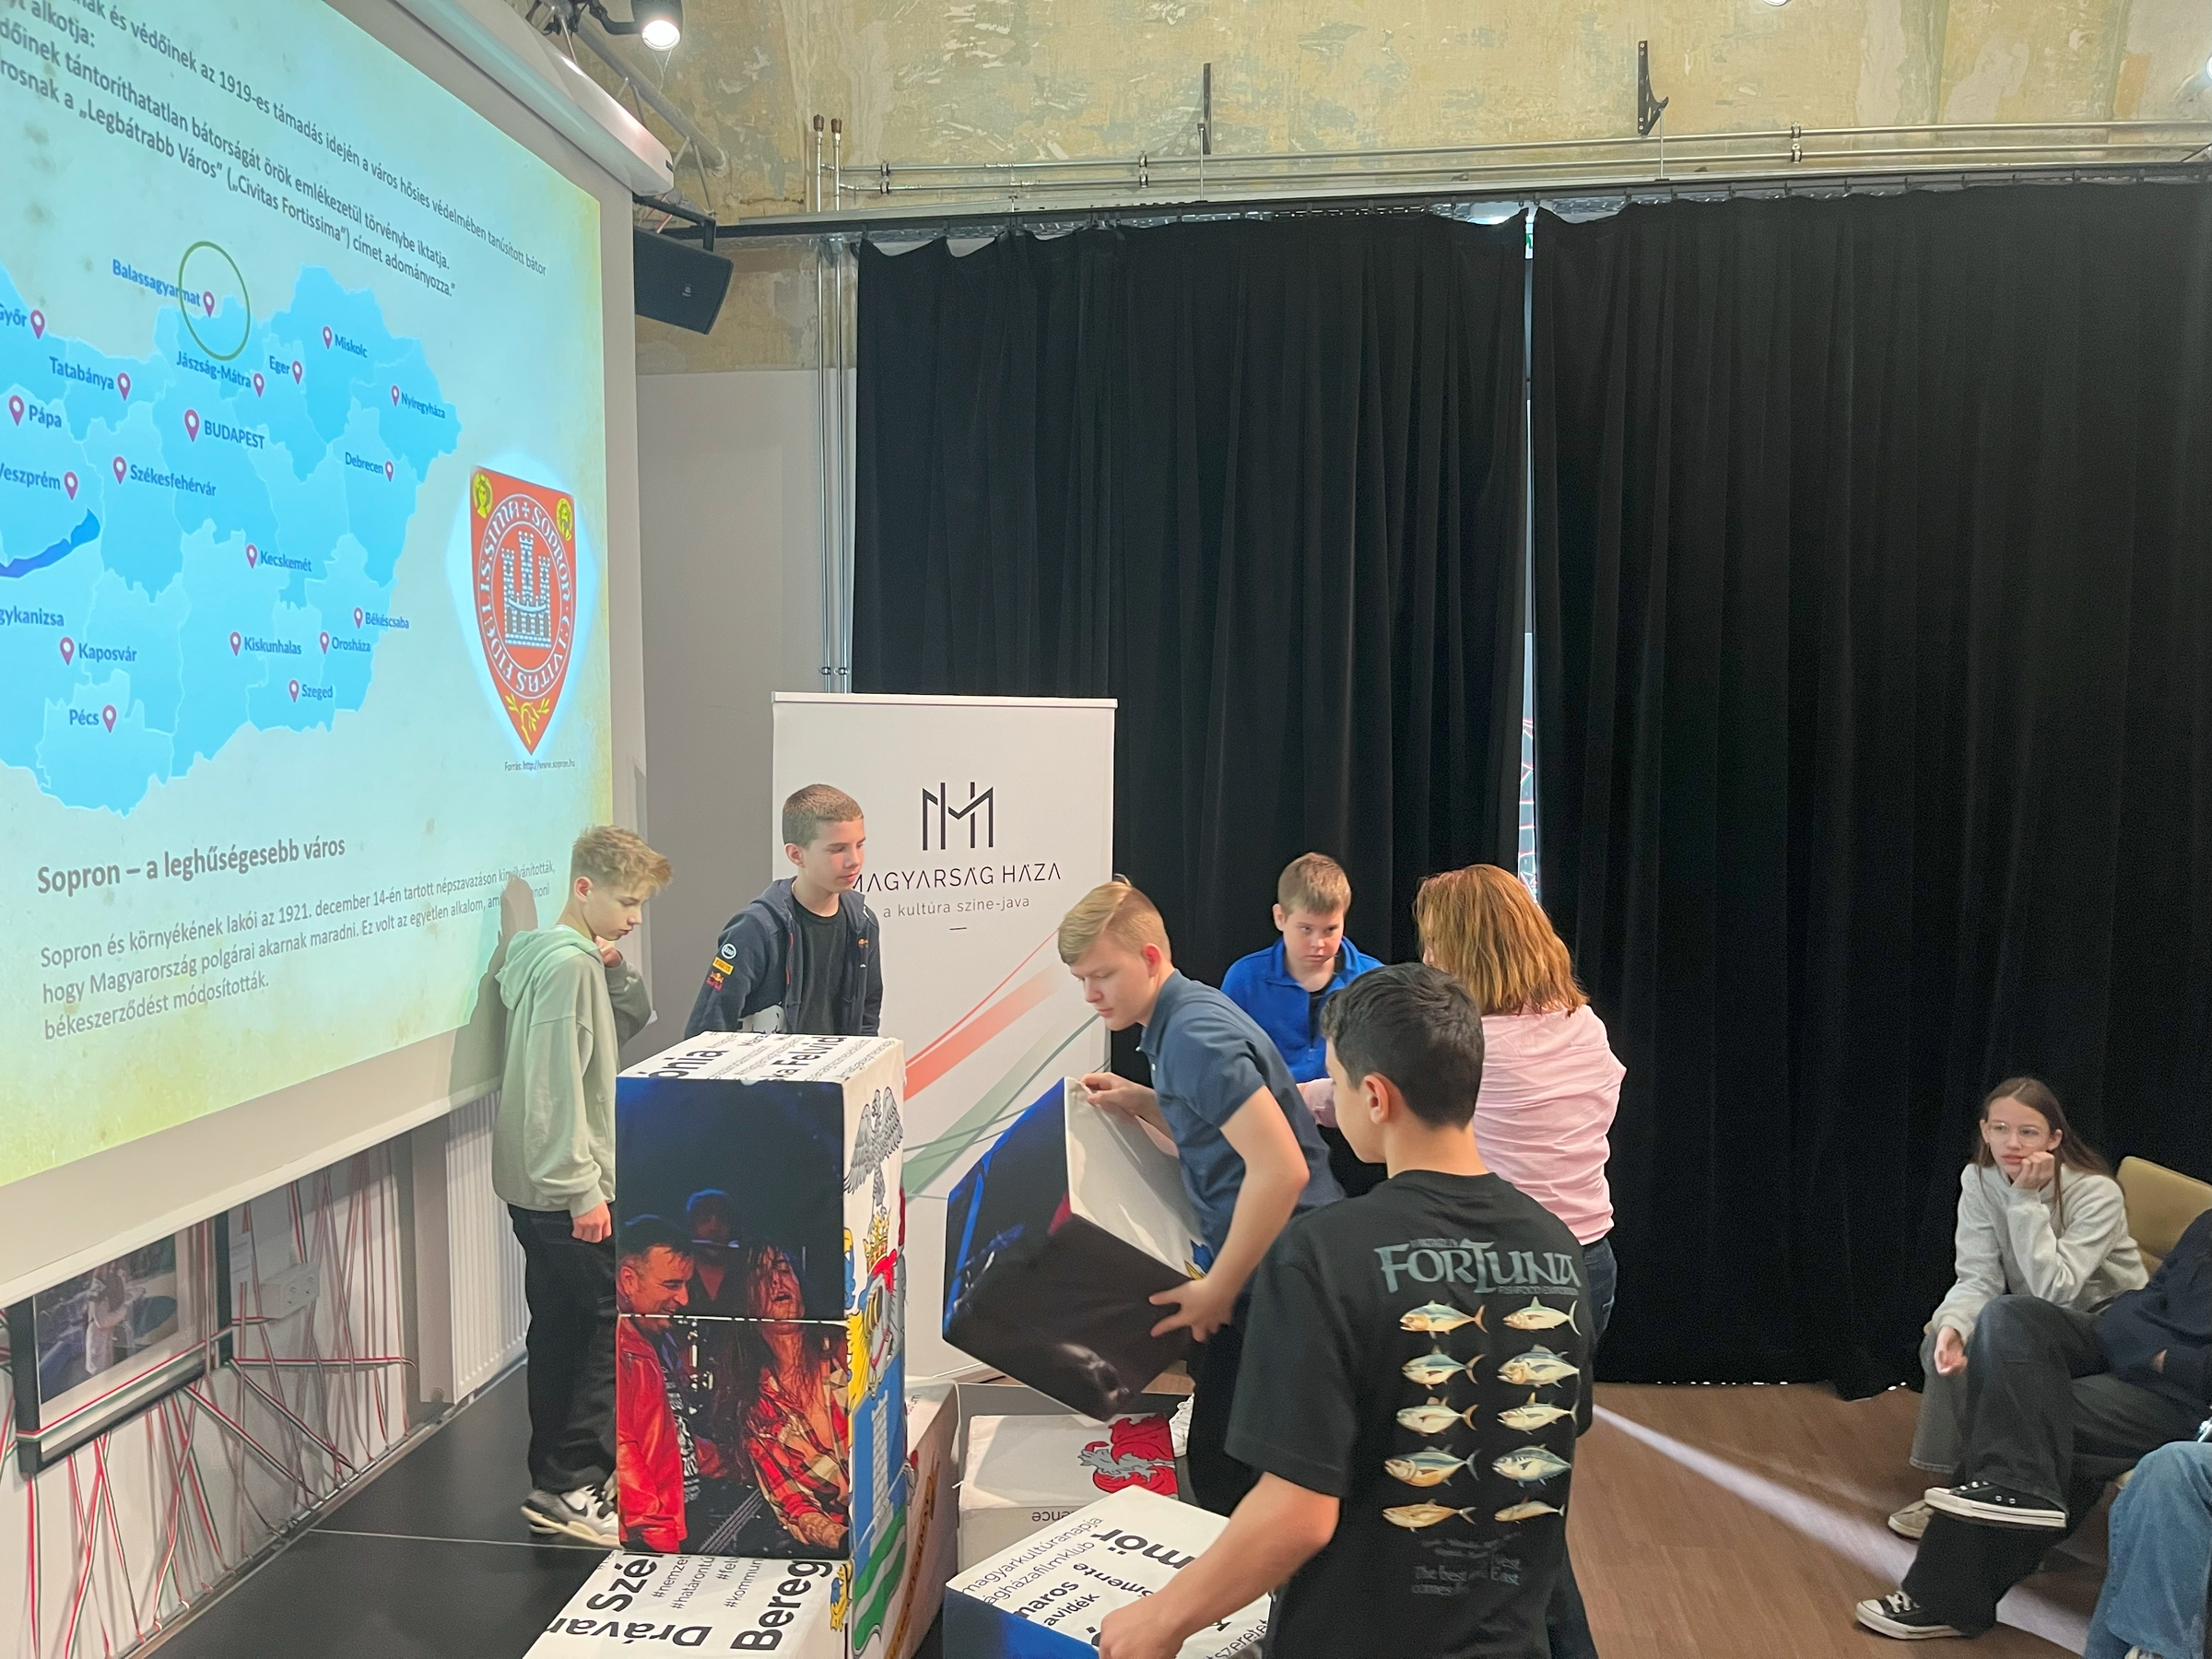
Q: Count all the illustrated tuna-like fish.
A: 10